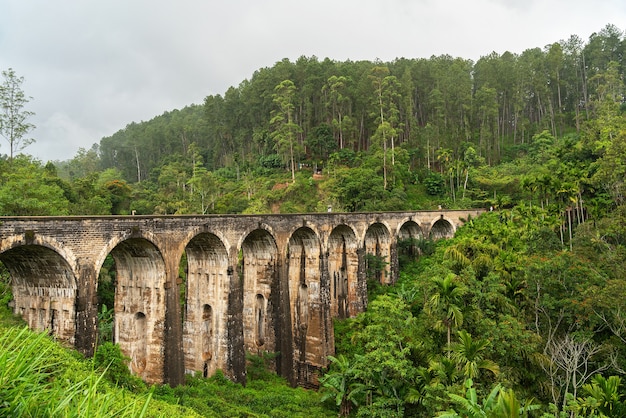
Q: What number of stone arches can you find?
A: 9